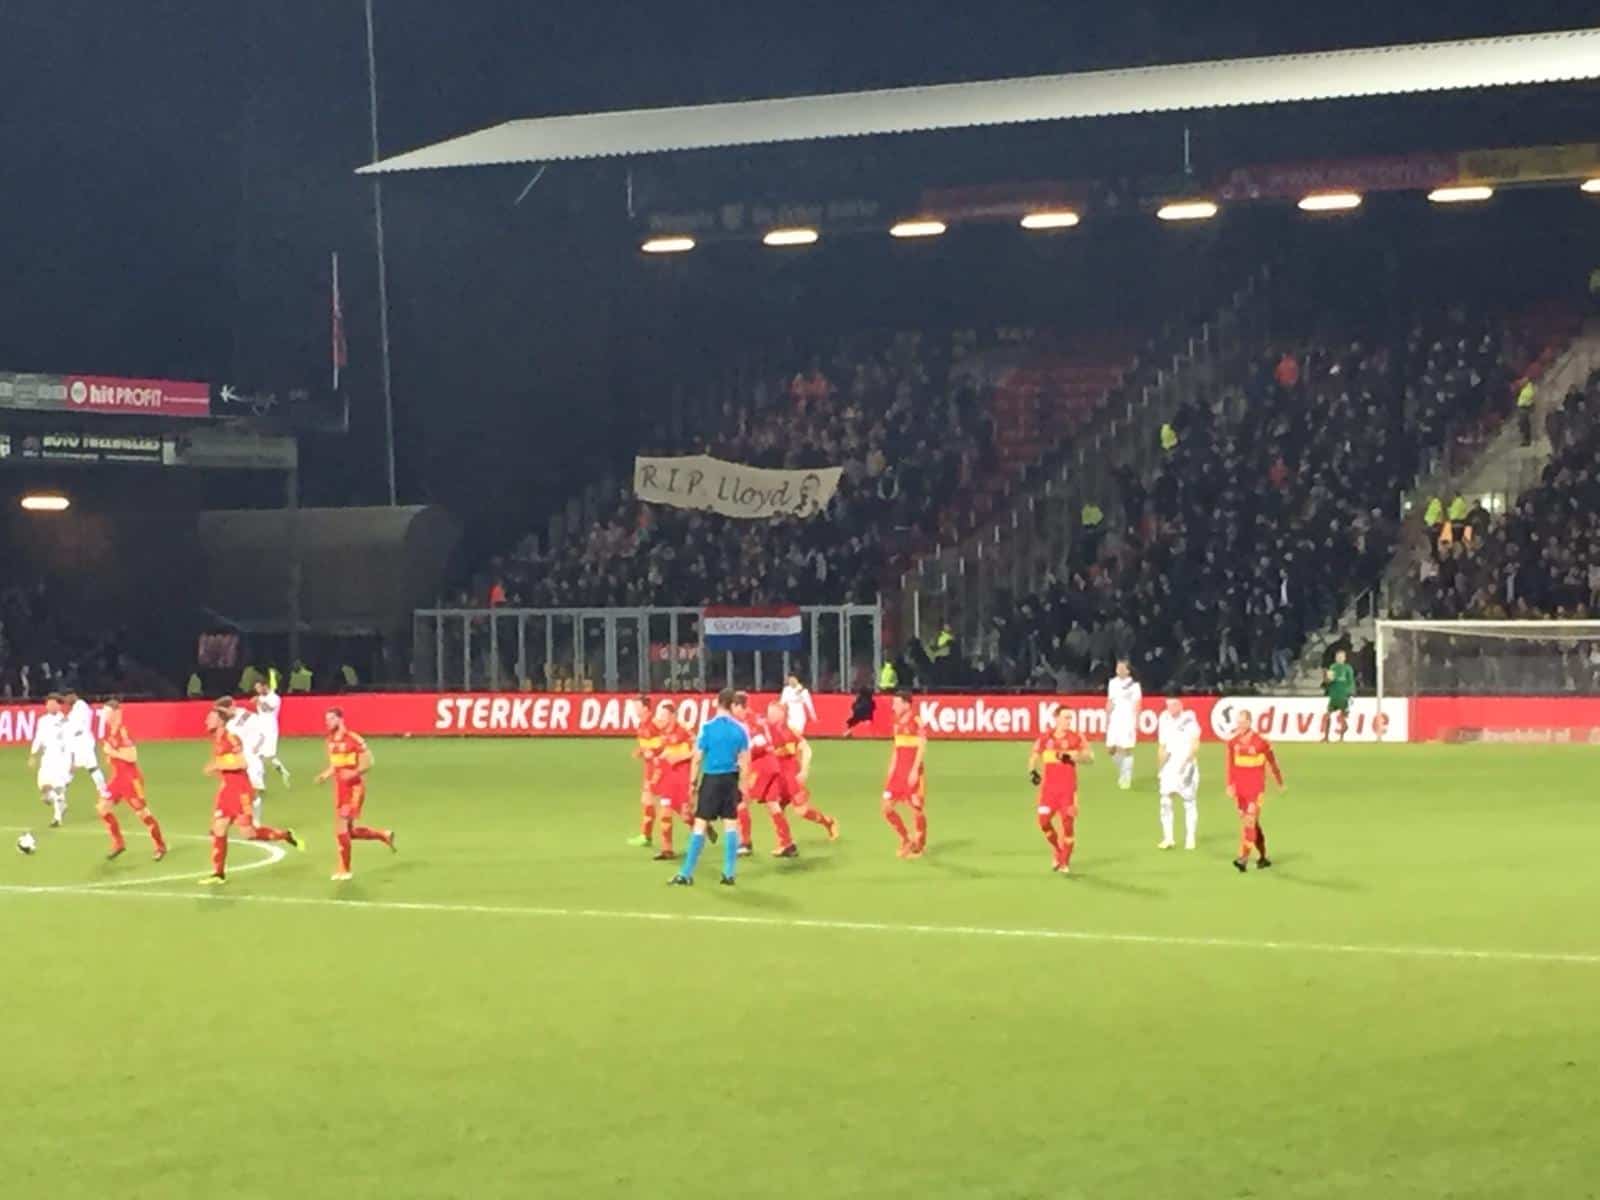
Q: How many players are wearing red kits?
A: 10